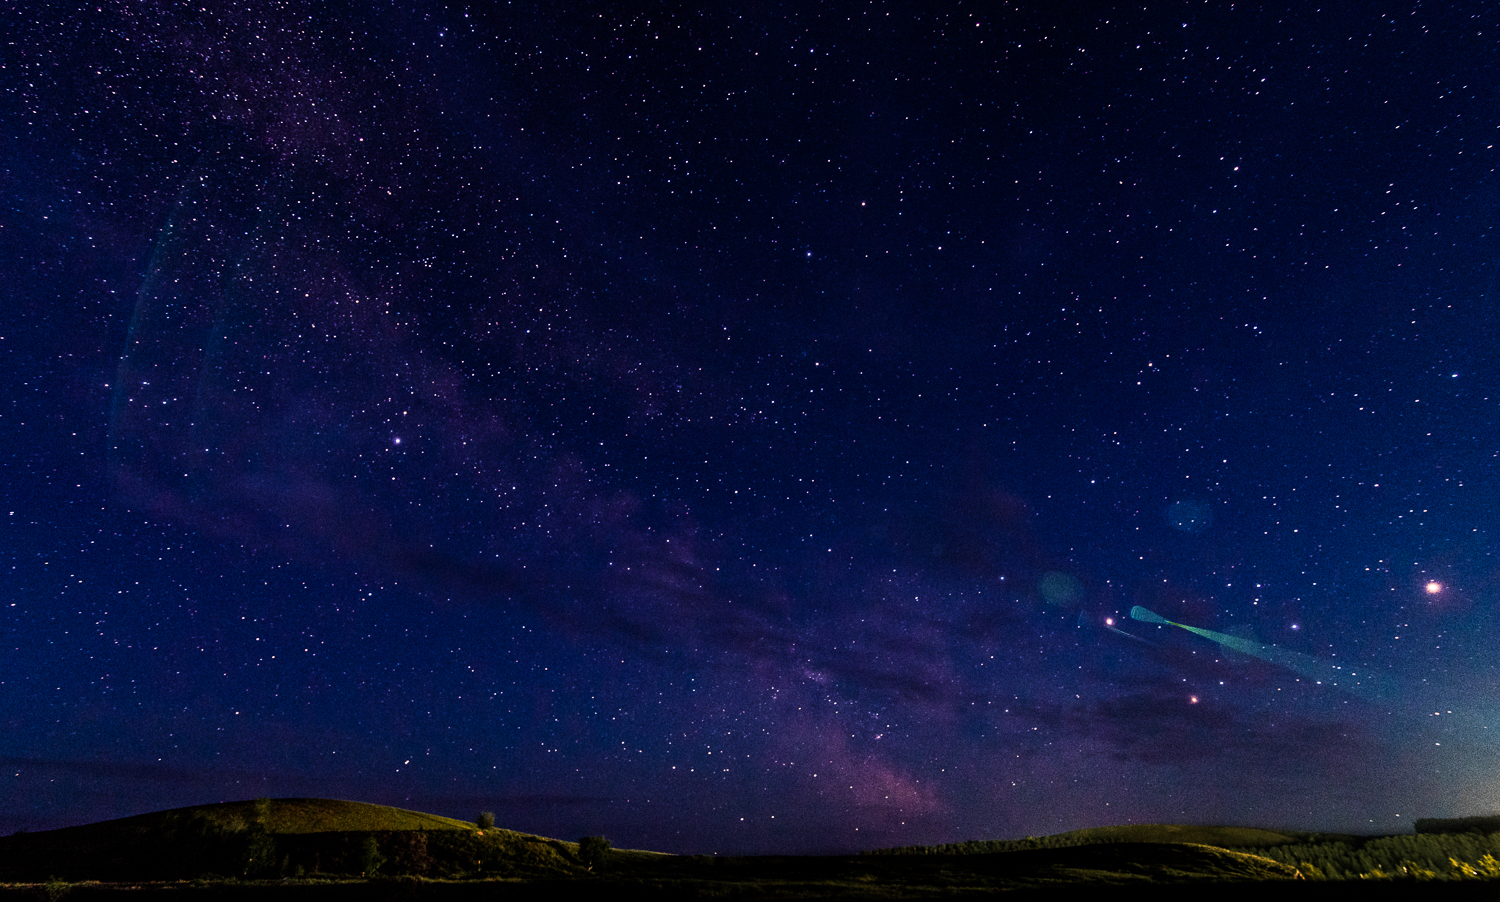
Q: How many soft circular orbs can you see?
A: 2